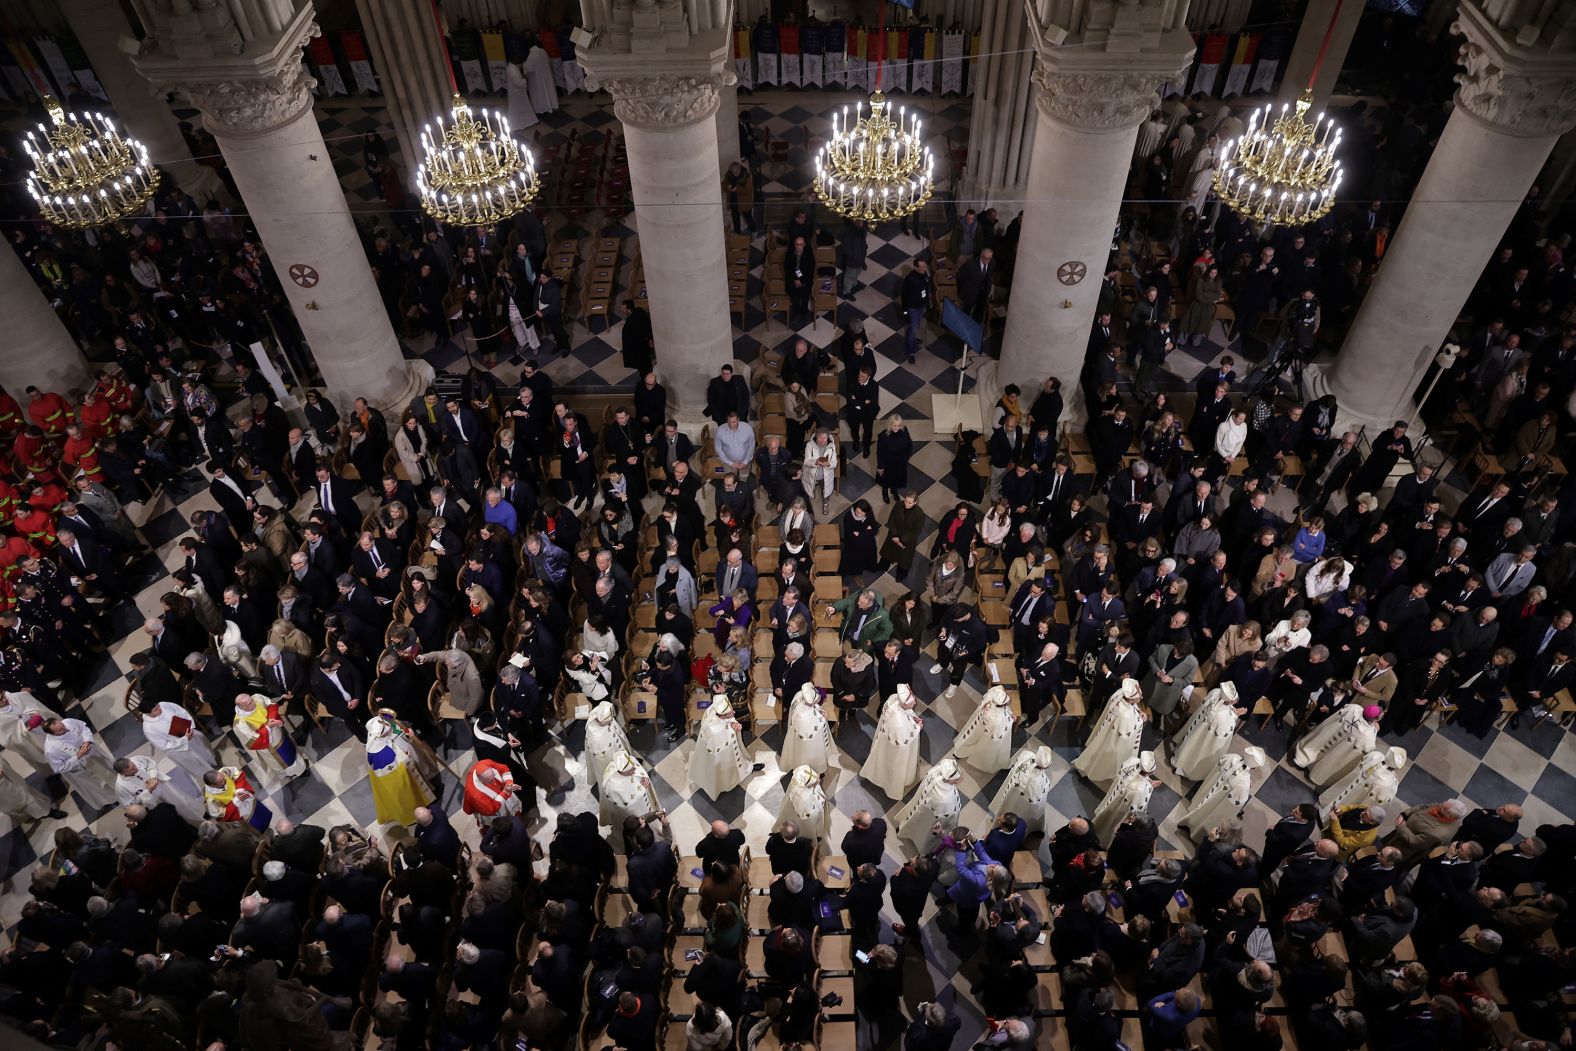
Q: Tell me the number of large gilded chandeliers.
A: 4